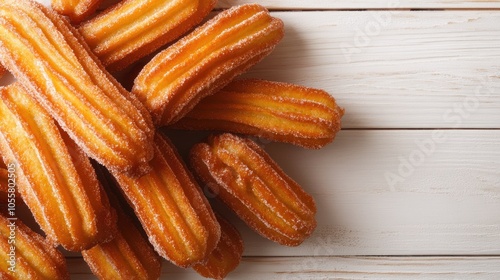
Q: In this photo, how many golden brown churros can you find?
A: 11